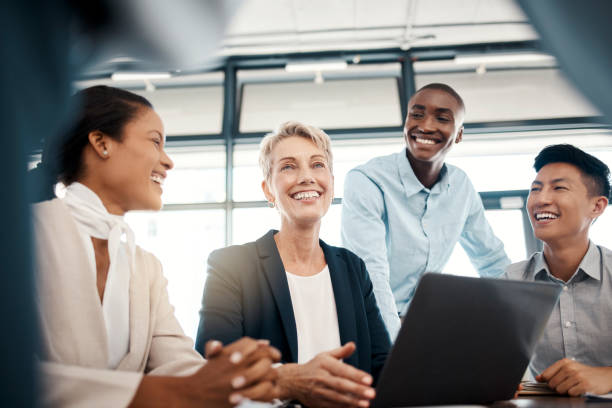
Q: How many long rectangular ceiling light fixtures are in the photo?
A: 3